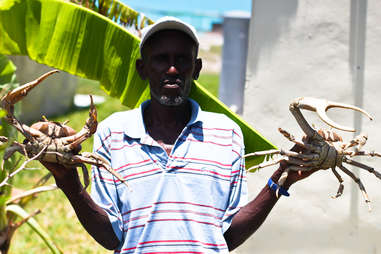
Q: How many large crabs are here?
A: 2